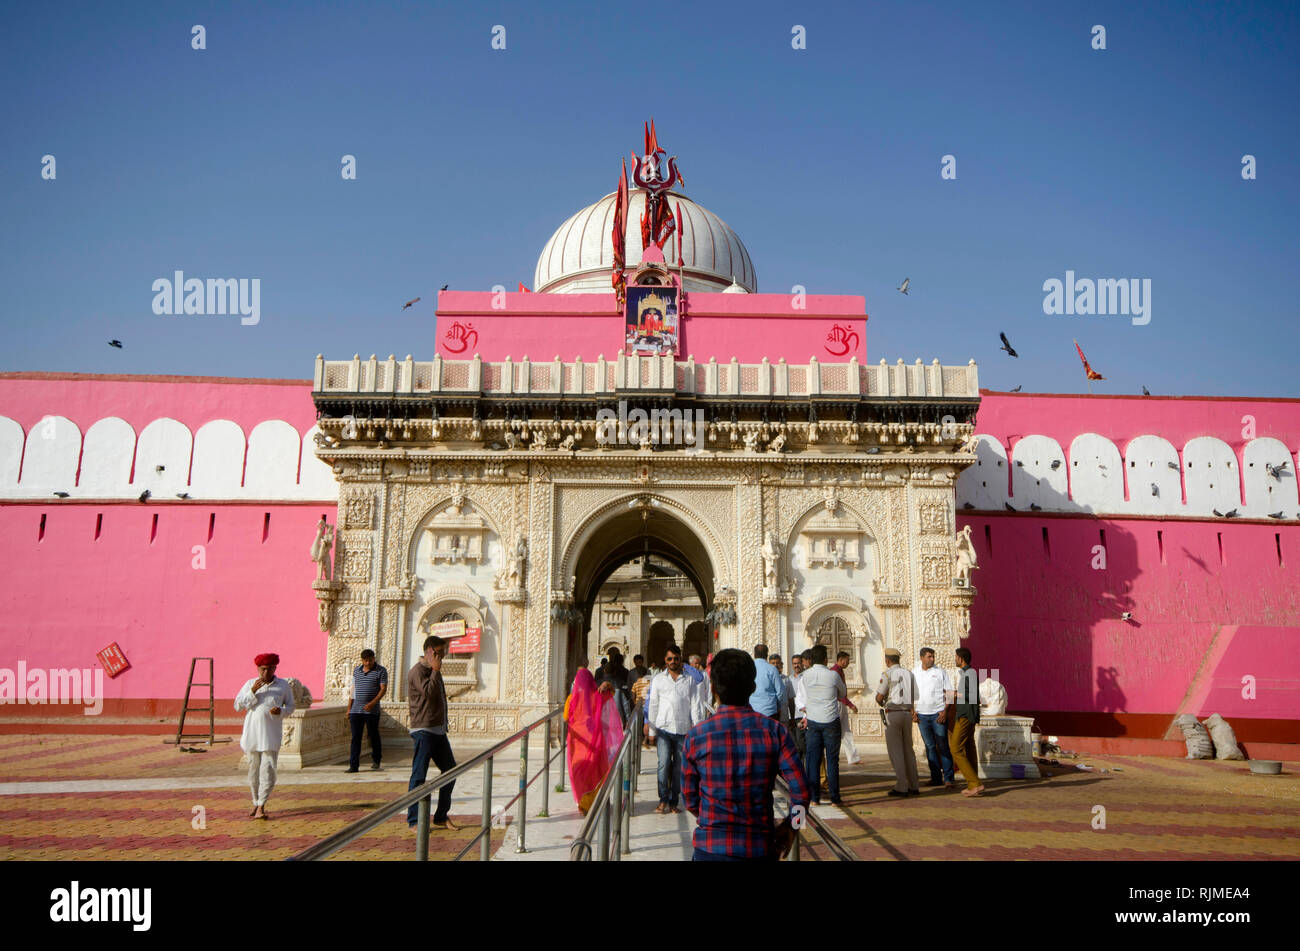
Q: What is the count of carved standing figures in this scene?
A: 4